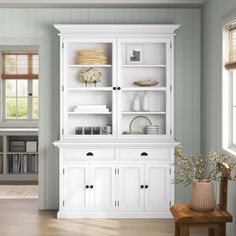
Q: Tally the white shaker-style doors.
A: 4